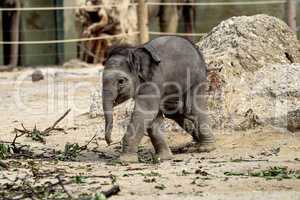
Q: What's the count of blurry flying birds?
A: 0